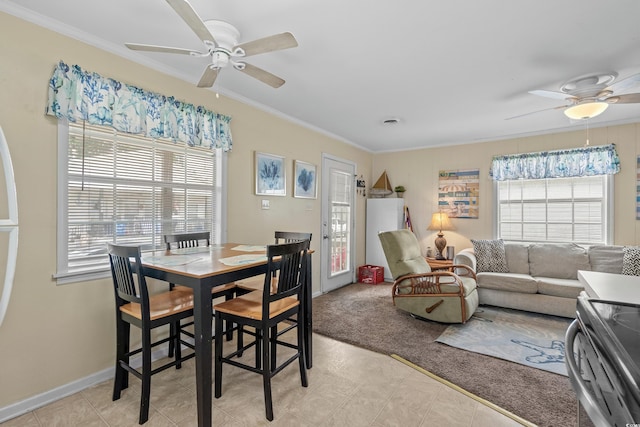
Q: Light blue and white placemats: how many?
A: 4